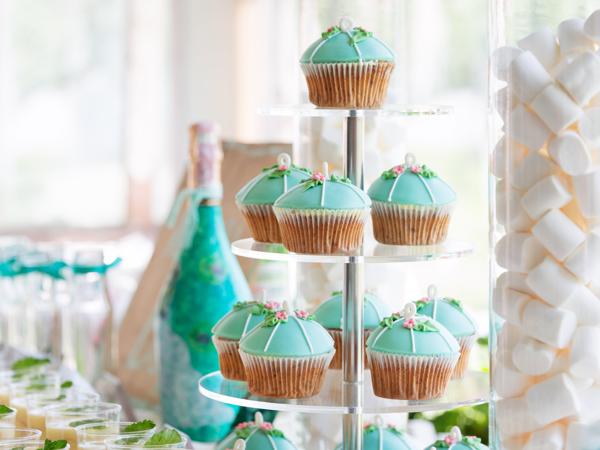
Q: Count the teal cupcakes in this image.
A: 12